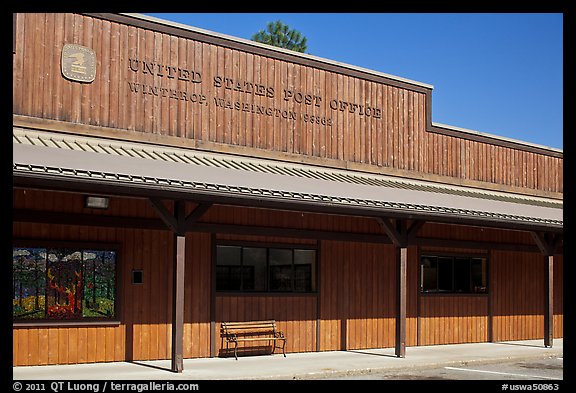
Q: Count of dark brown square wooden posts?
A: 3